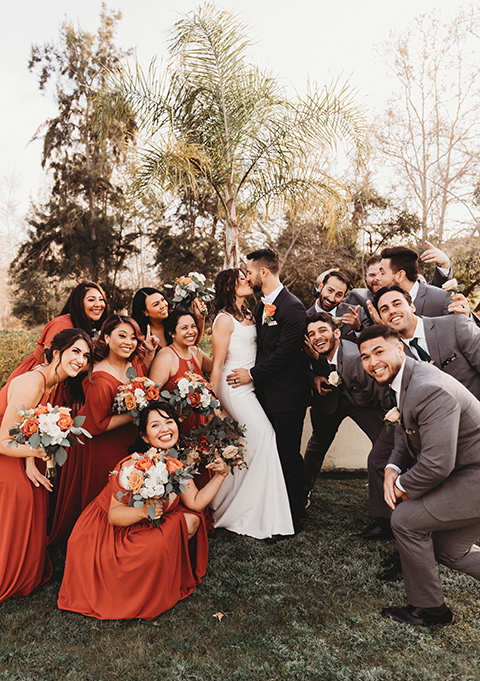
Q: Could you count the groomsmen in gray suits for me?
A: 6